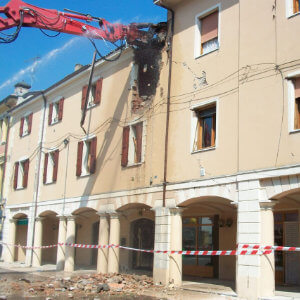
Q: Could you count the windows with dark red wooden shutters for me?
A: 7